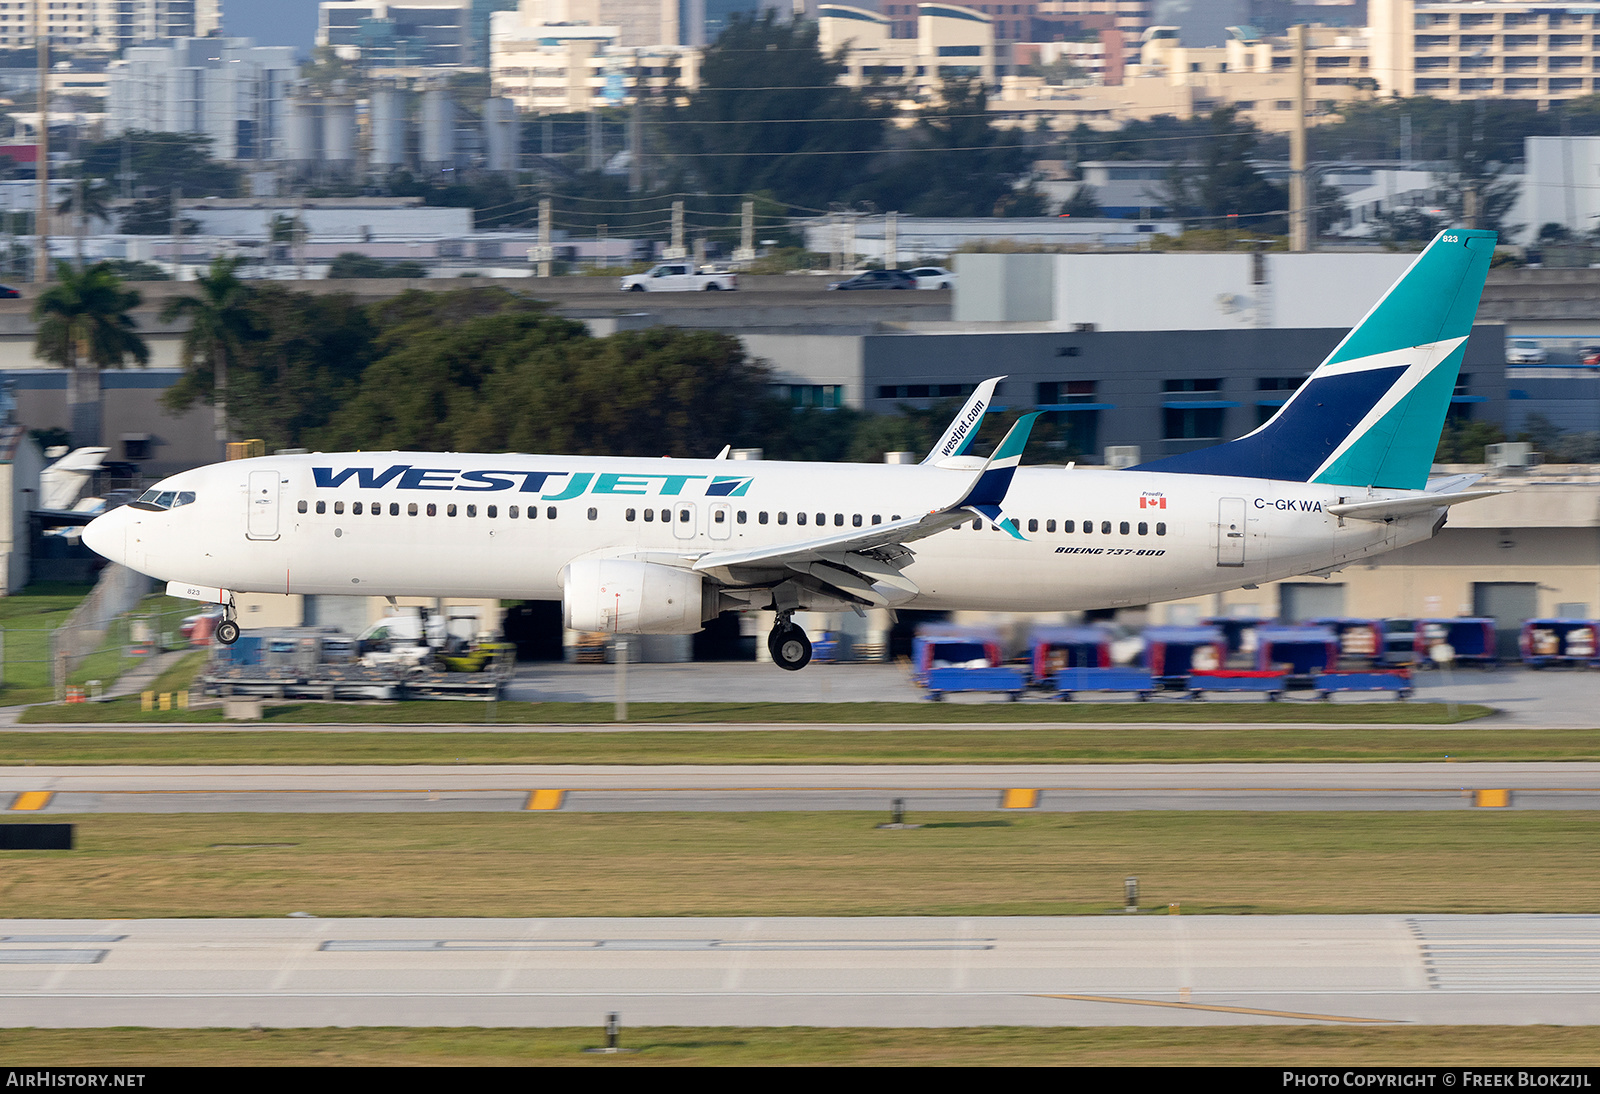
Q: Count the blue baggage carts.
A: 12